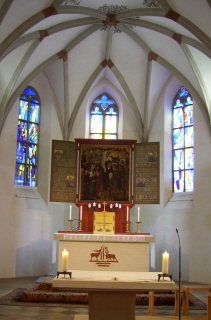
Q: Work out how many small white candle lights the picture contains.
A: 6